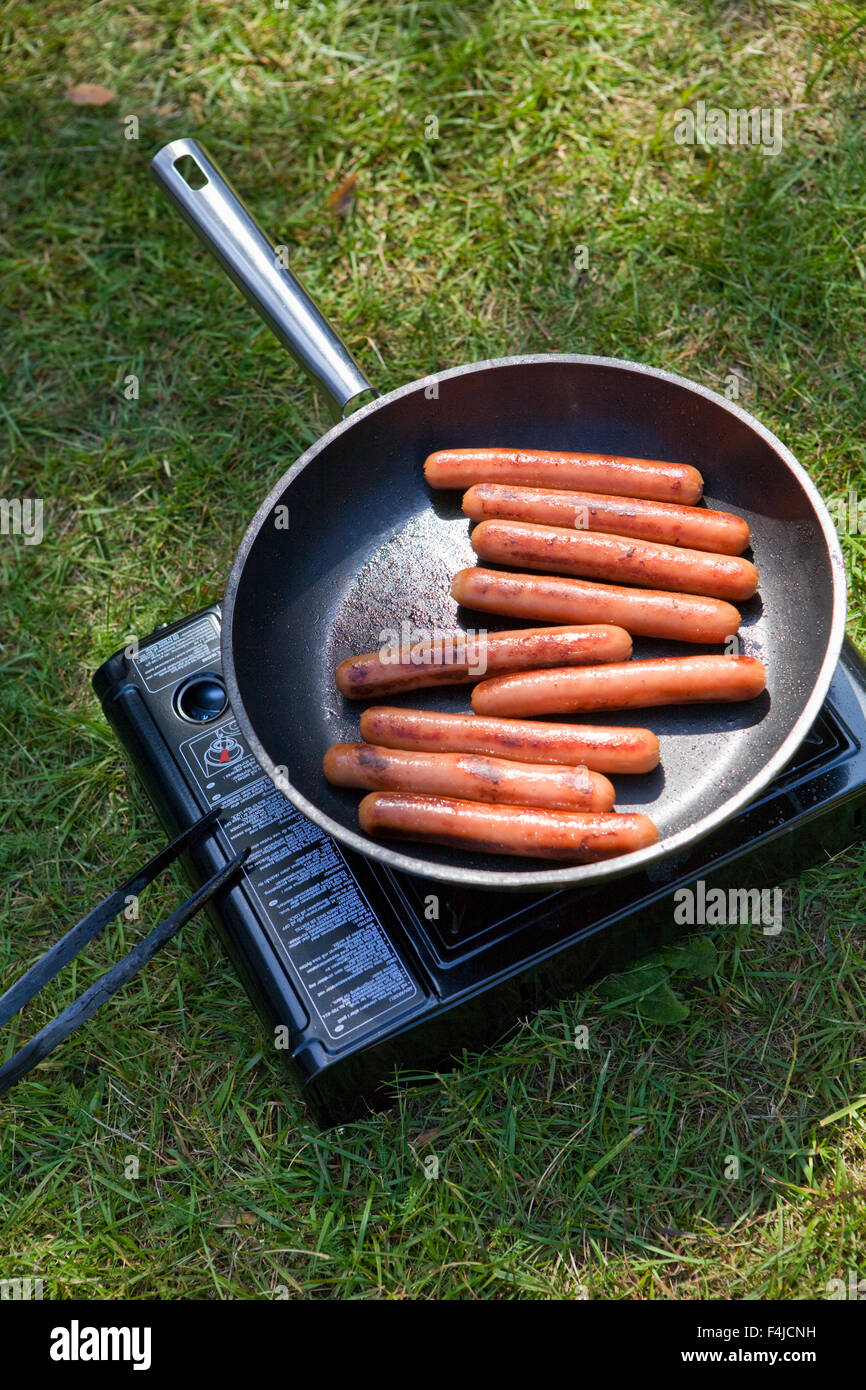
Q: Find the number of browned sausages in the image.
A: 9